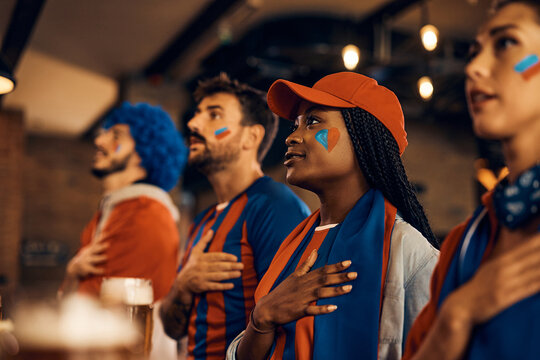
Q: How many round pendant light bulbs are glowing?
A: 3